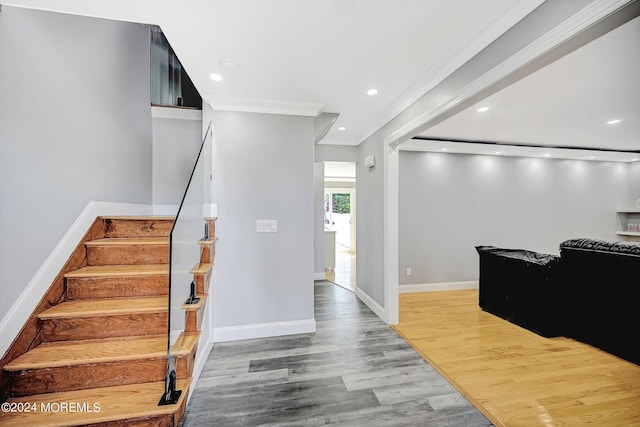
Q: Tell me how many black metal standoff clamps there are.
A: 3